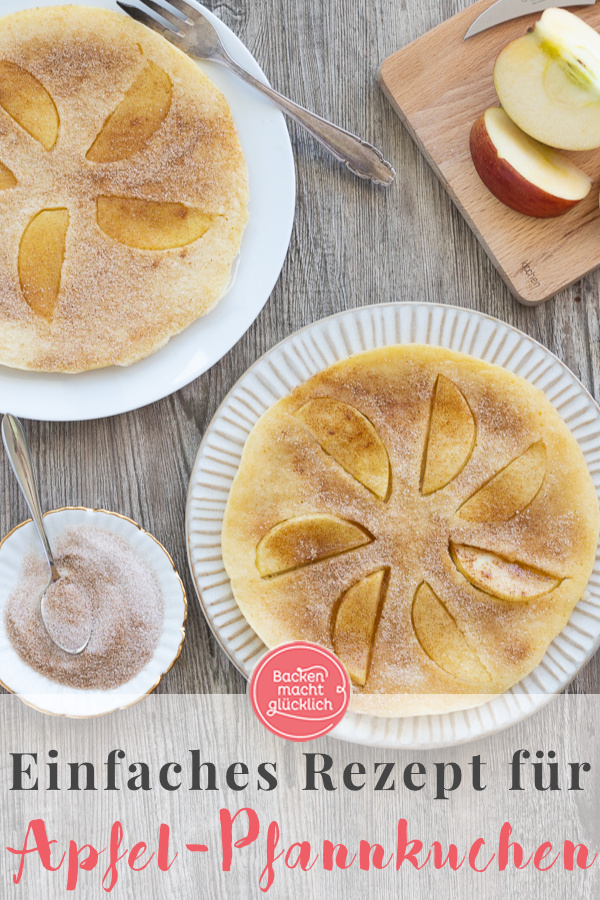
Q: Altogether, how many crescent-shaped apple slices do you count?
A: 12